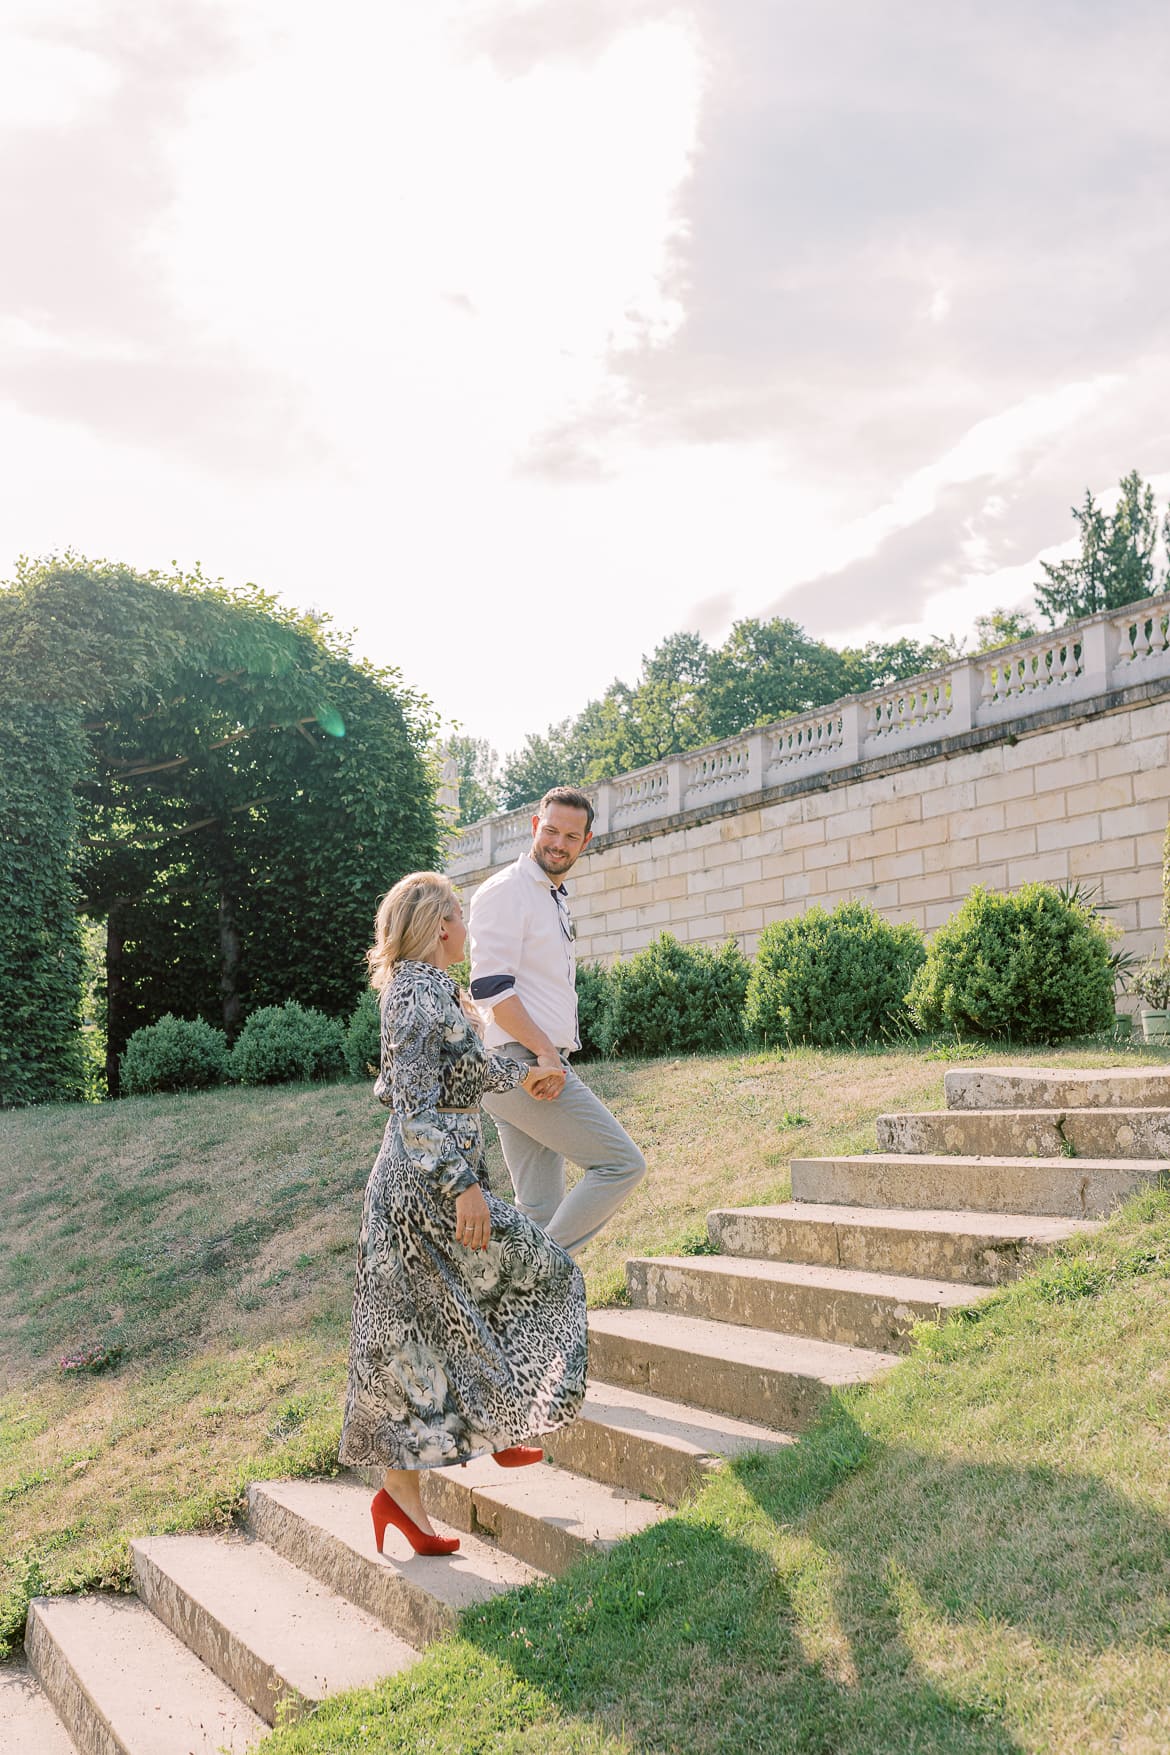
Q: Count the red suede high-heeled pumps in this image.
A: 2